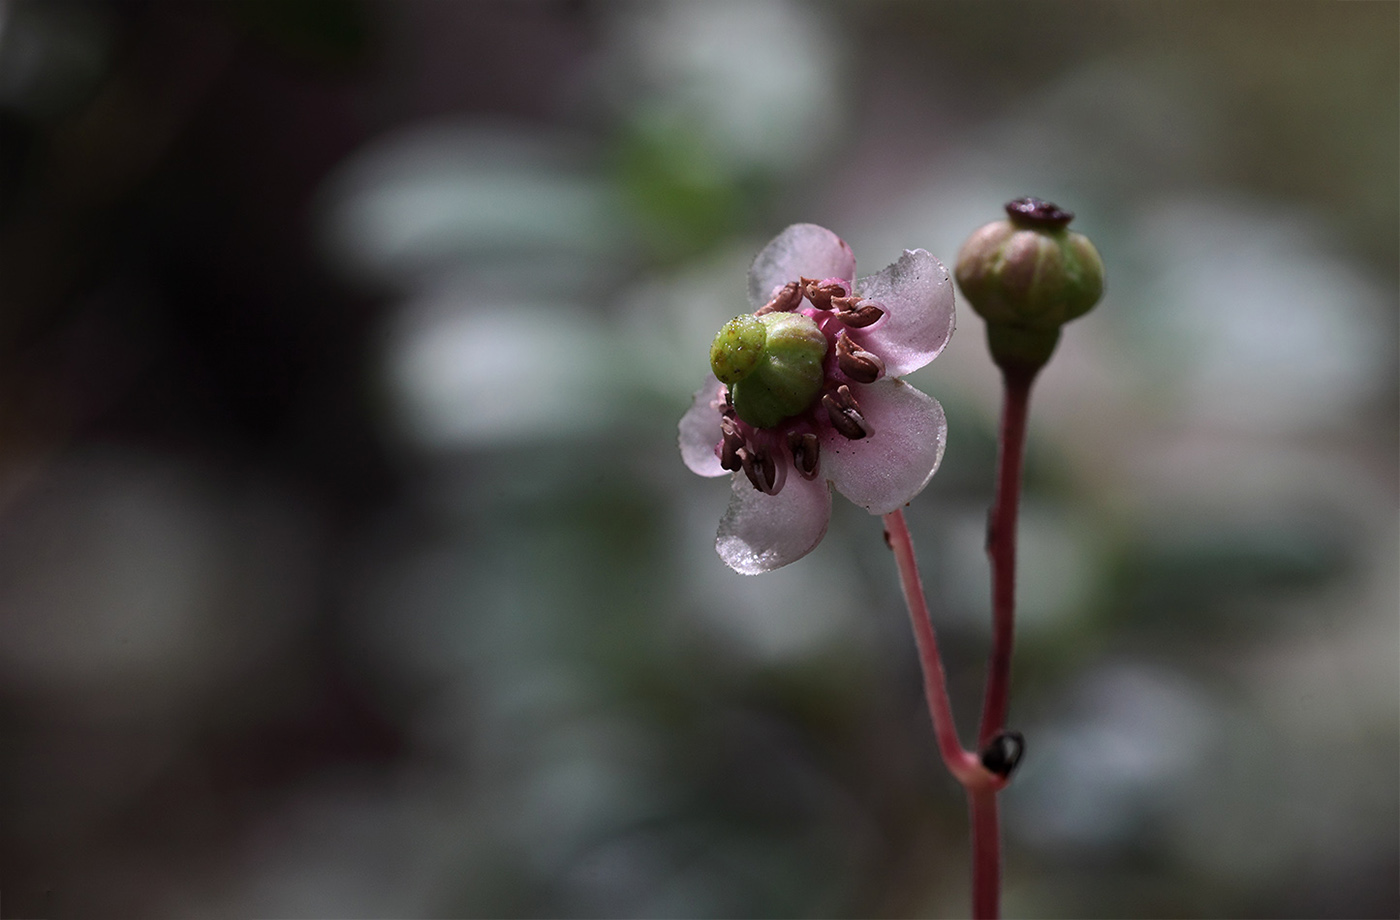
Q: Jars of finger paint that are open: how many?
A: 0